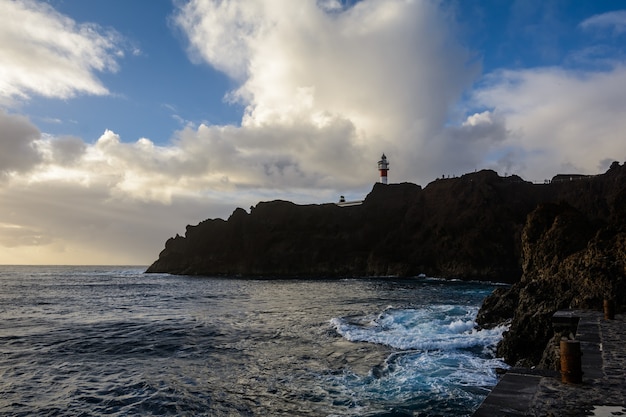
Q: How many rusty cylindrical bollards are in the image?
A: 2